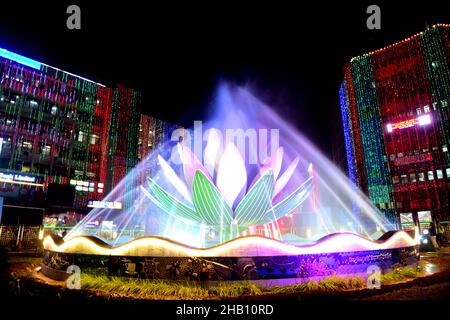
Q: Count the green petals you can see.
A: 4